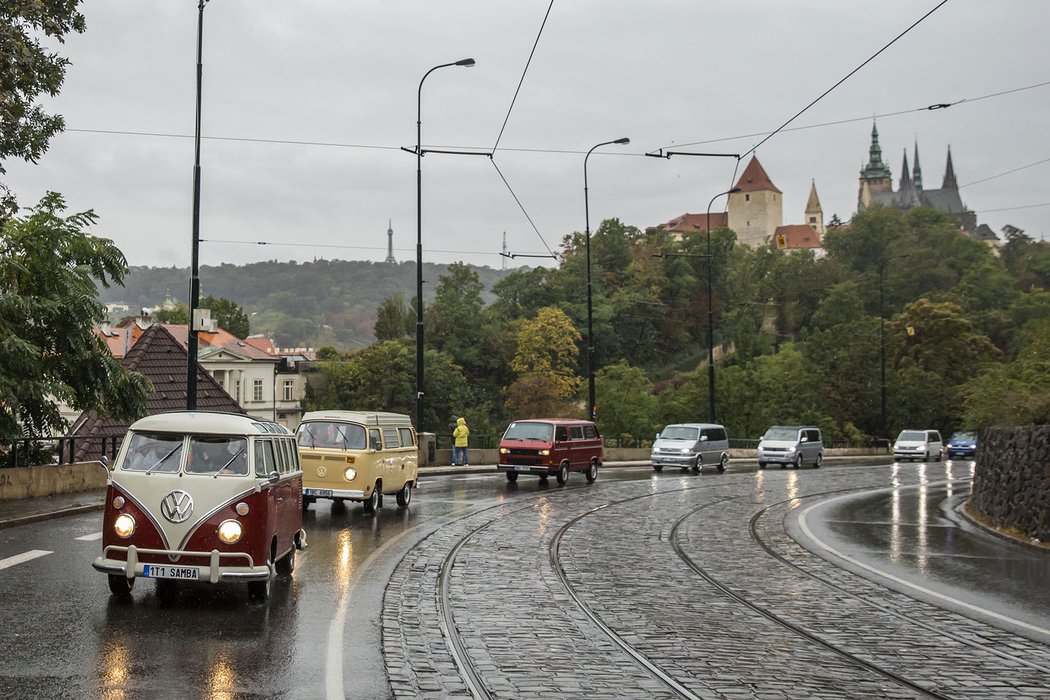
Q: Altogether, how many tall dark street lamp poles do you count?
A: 5